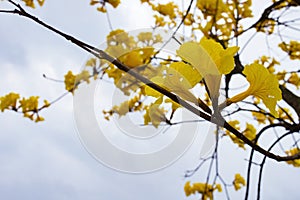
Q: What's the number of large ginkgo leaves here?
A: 3